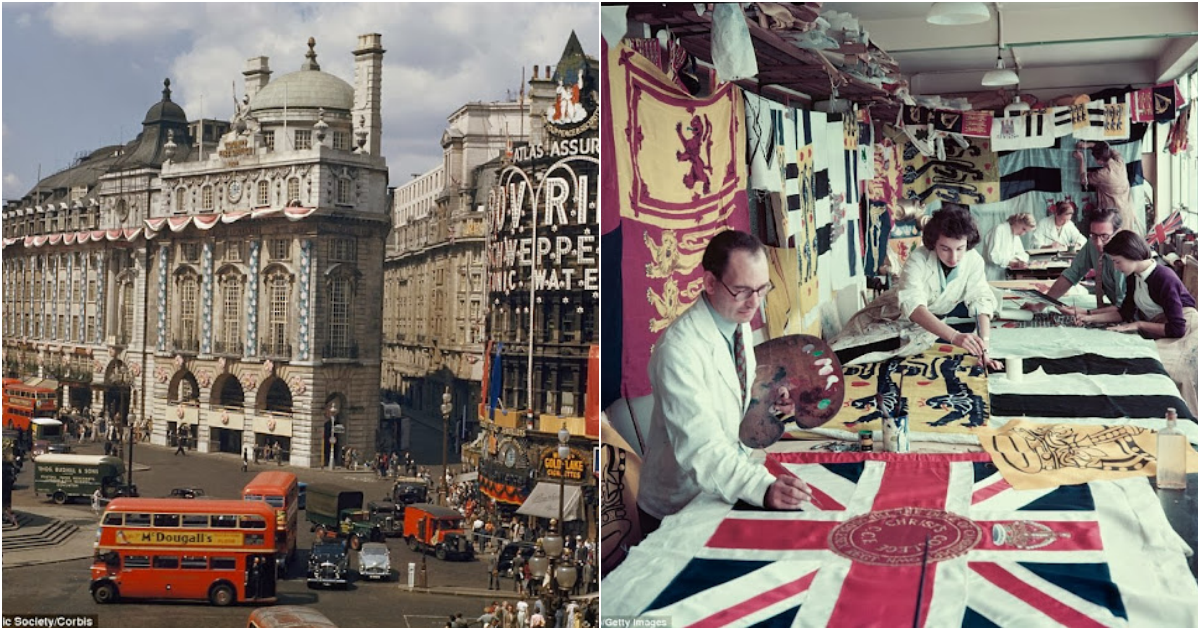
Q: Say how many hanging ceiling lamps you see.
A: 3